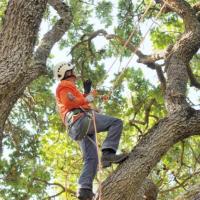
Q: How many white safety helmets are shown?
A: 1